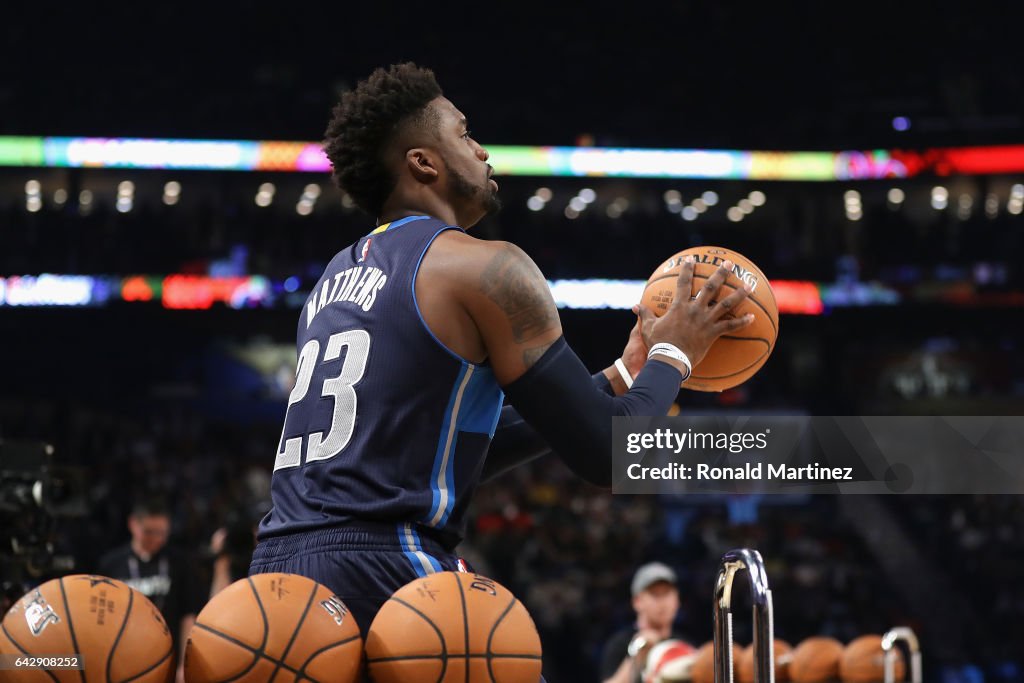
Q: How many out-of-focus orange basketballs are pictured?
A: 4